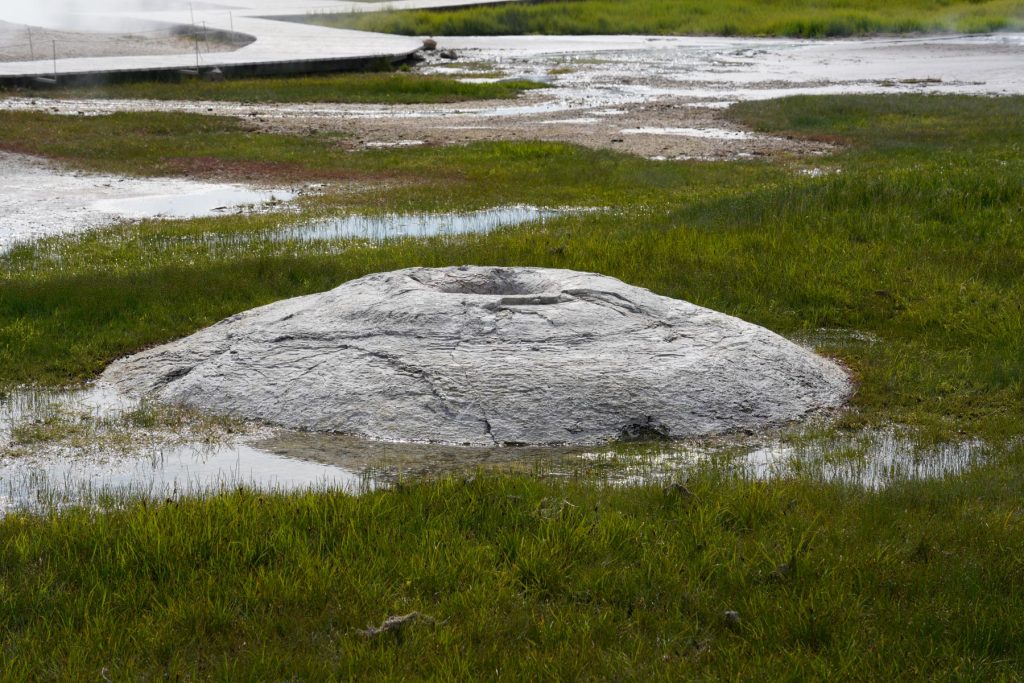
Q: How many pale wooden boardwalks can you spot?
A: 1